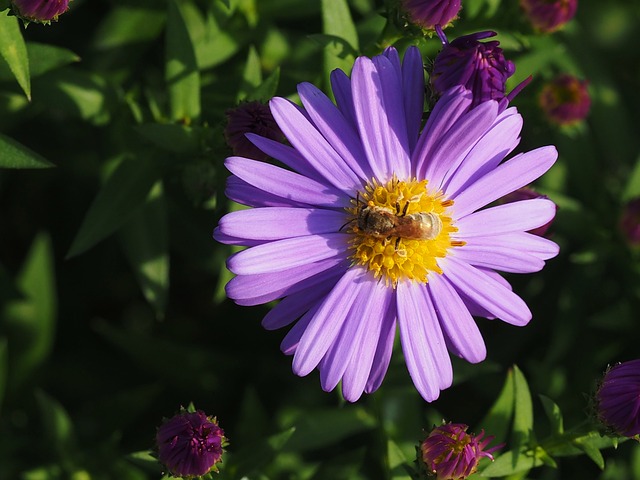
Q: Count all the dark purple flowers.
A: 11